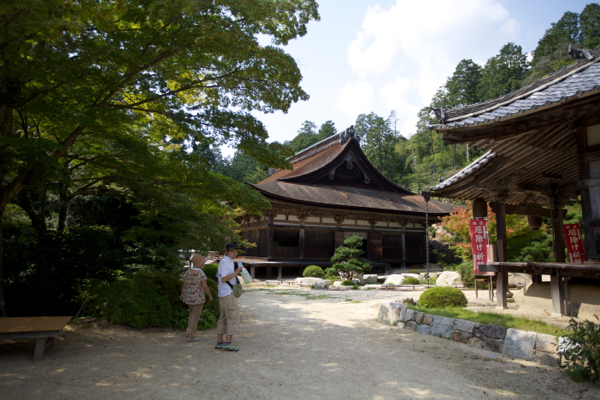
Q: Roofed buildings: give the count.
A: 2